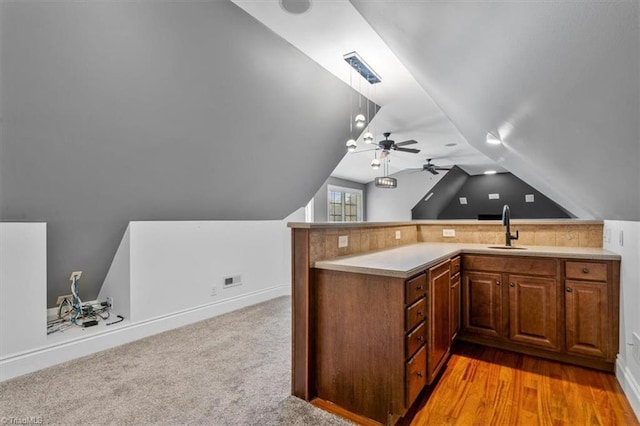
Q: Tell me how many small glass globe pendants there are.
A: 4